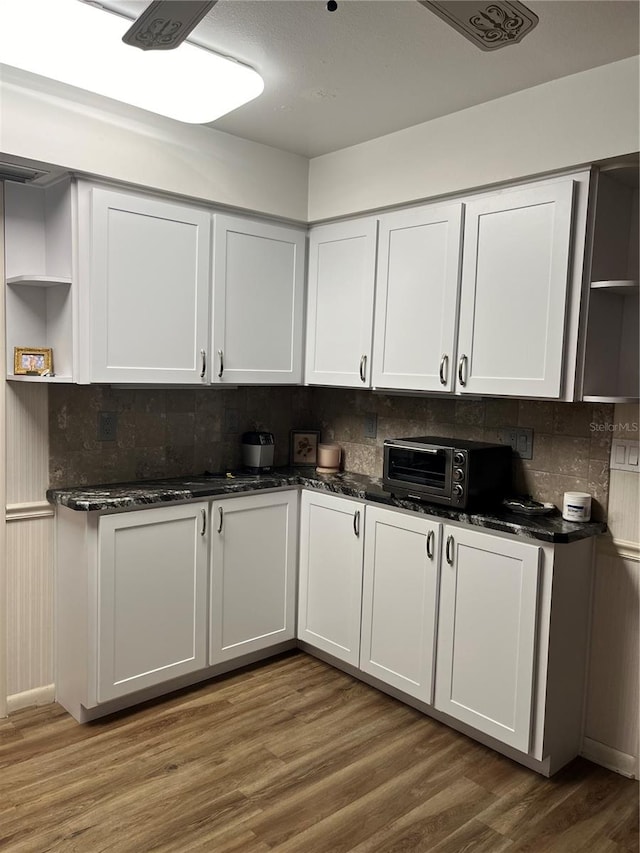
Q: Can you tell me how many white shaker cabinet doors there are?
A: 10